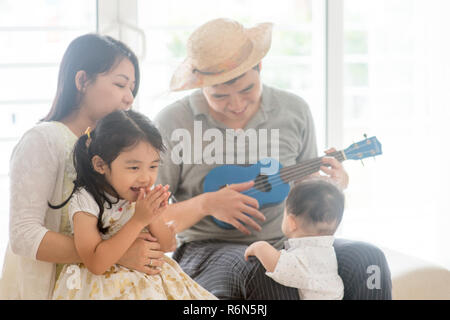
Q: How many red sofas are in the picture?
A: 0